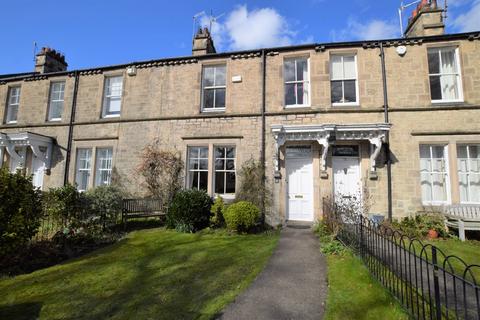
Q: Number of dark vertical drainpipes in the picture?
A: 3